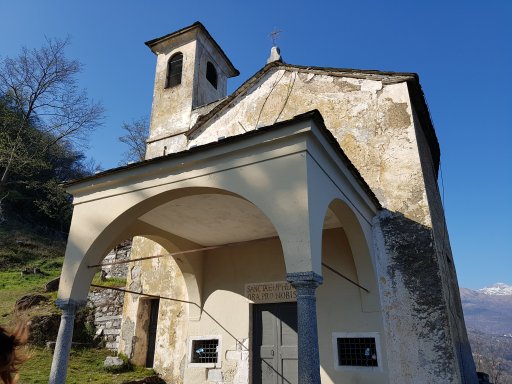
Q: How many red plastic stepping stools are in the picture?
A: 0